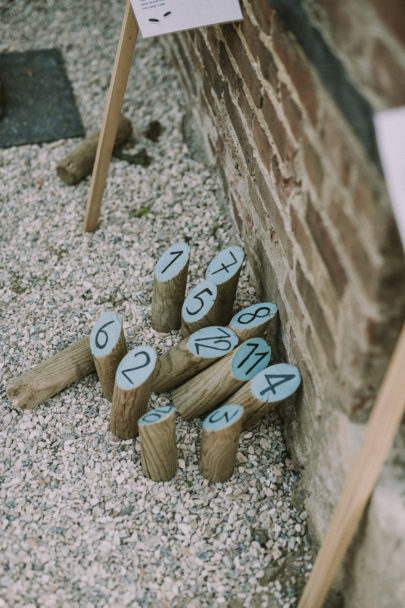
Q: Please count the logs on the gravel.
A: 13